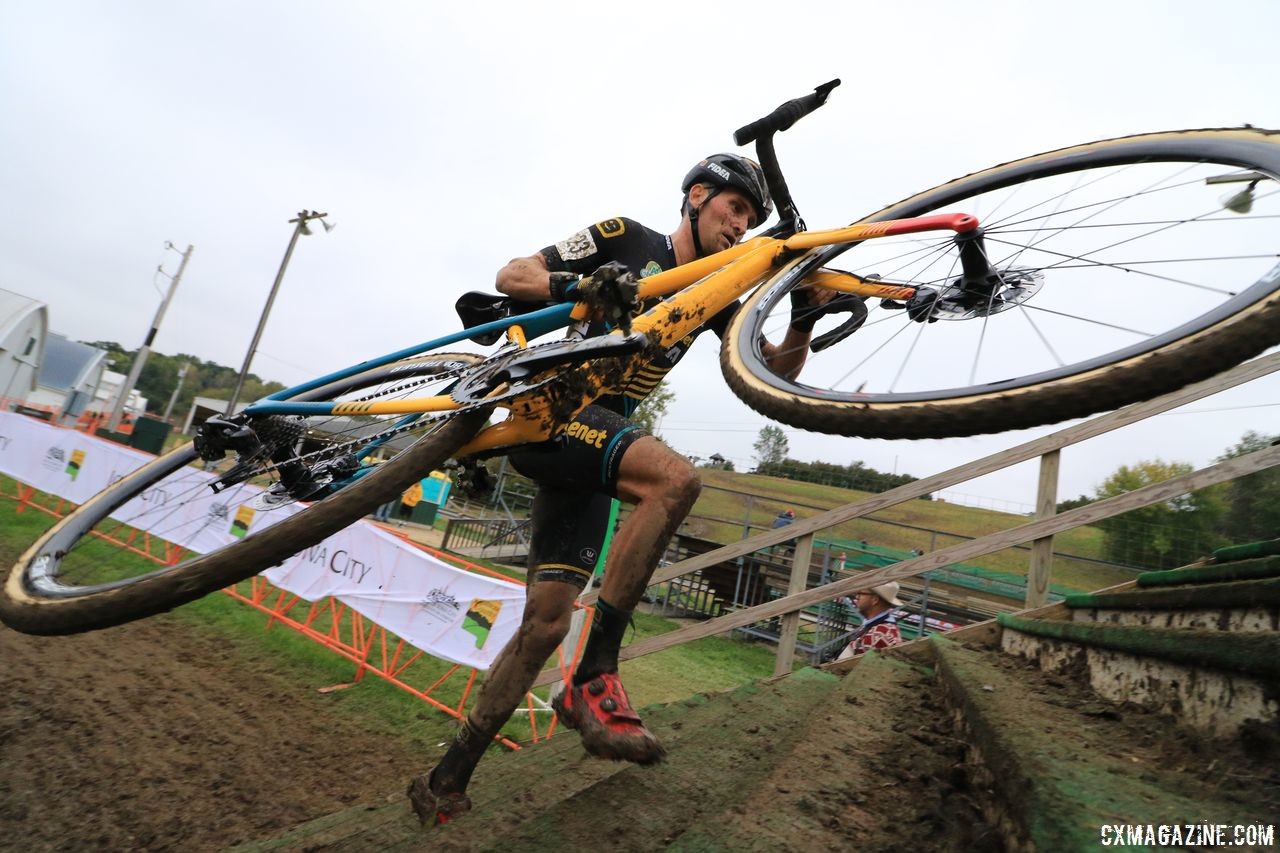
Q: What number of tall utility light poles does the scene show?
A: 2